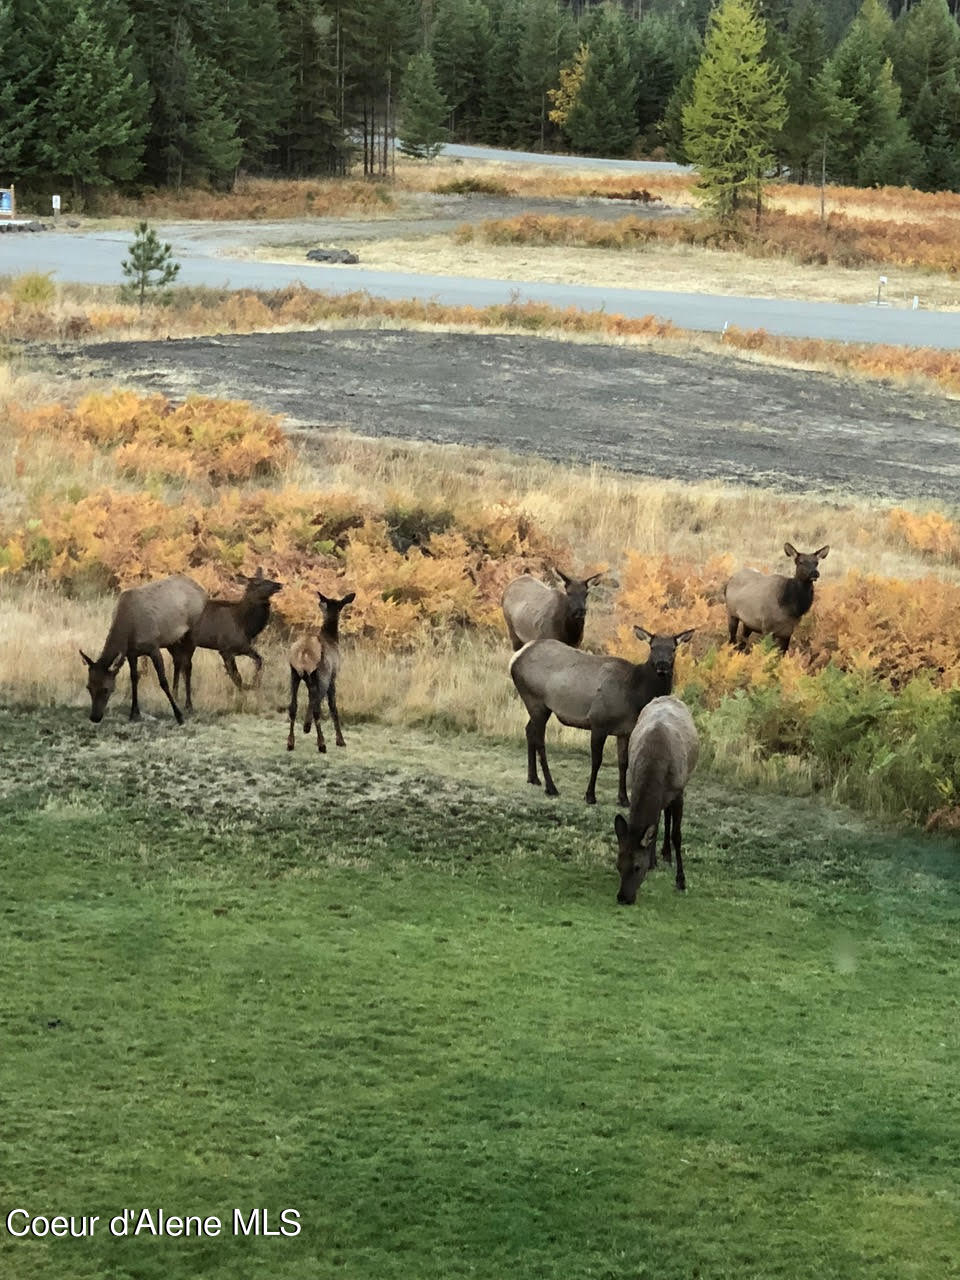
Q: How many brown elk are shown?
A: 7